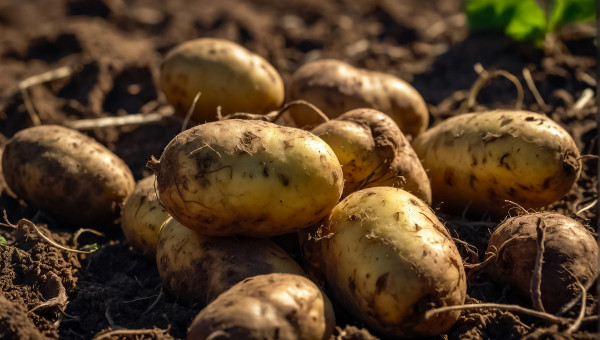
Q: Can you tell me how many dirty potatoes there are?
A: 11